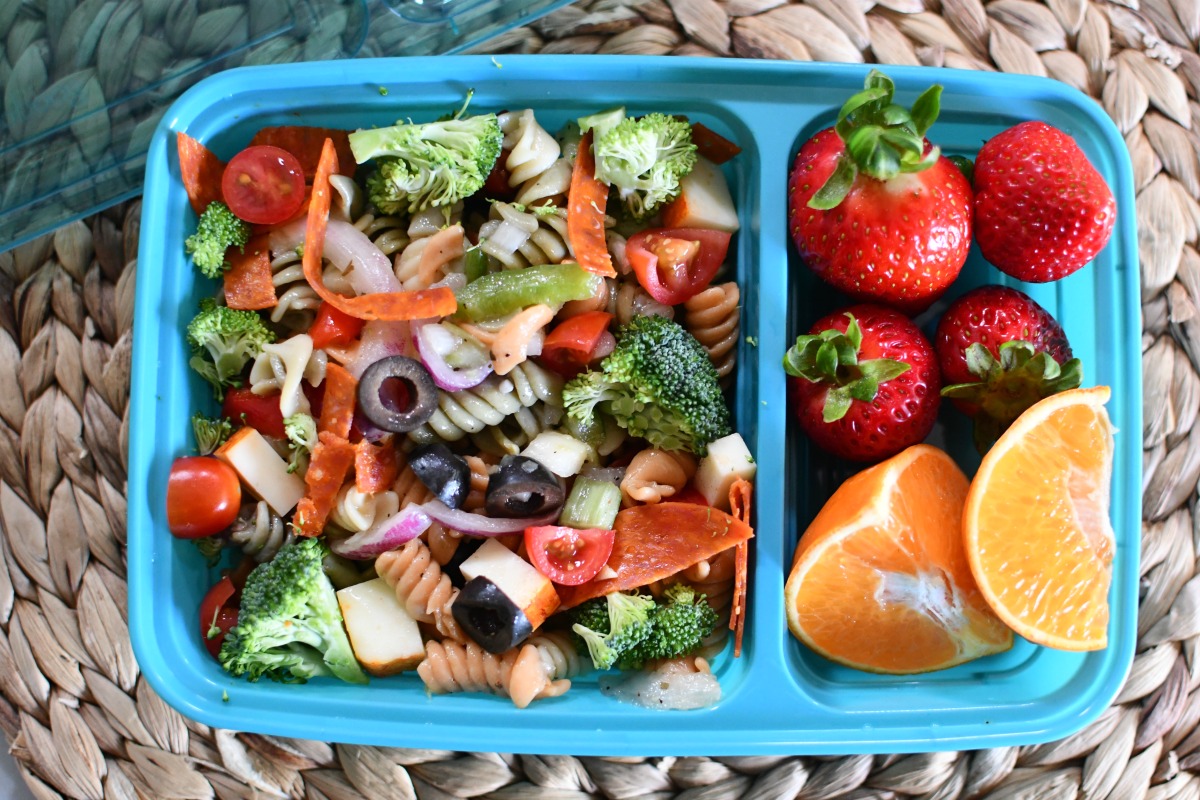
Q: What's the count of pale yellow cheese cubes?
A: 6